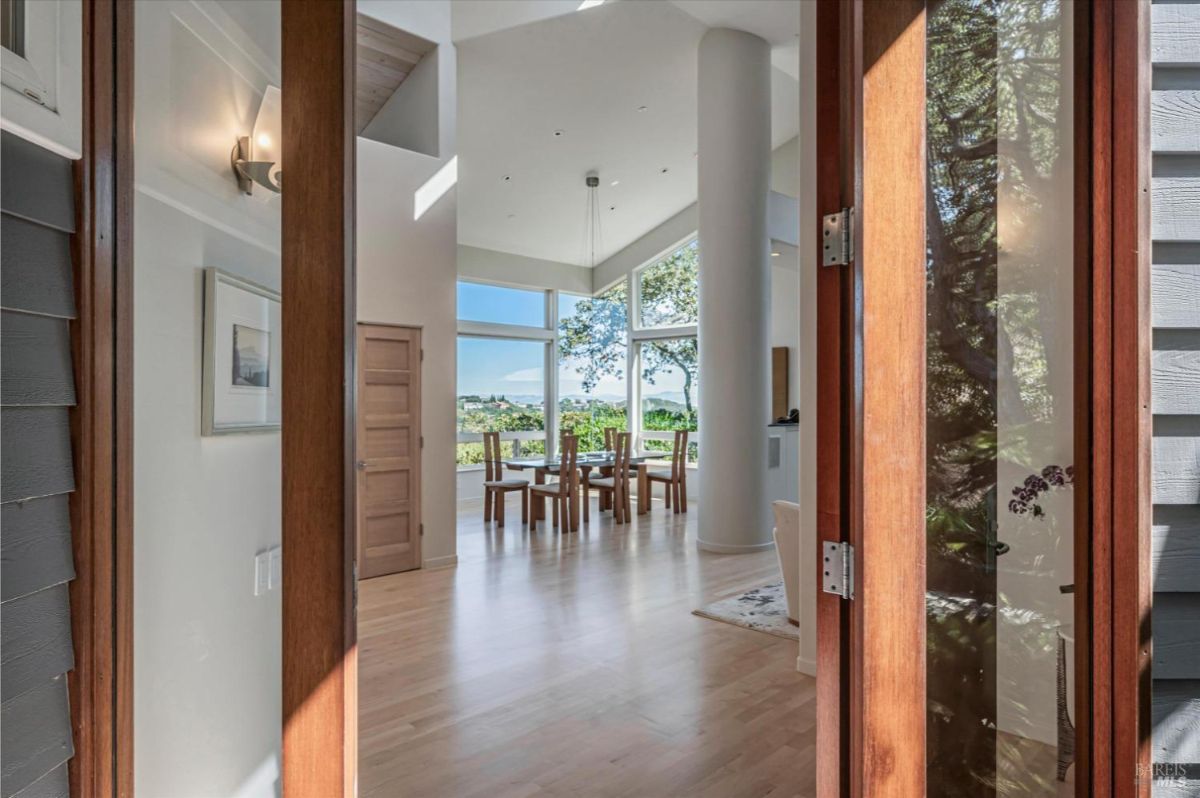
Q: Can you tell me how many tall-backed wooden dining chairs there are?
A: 6